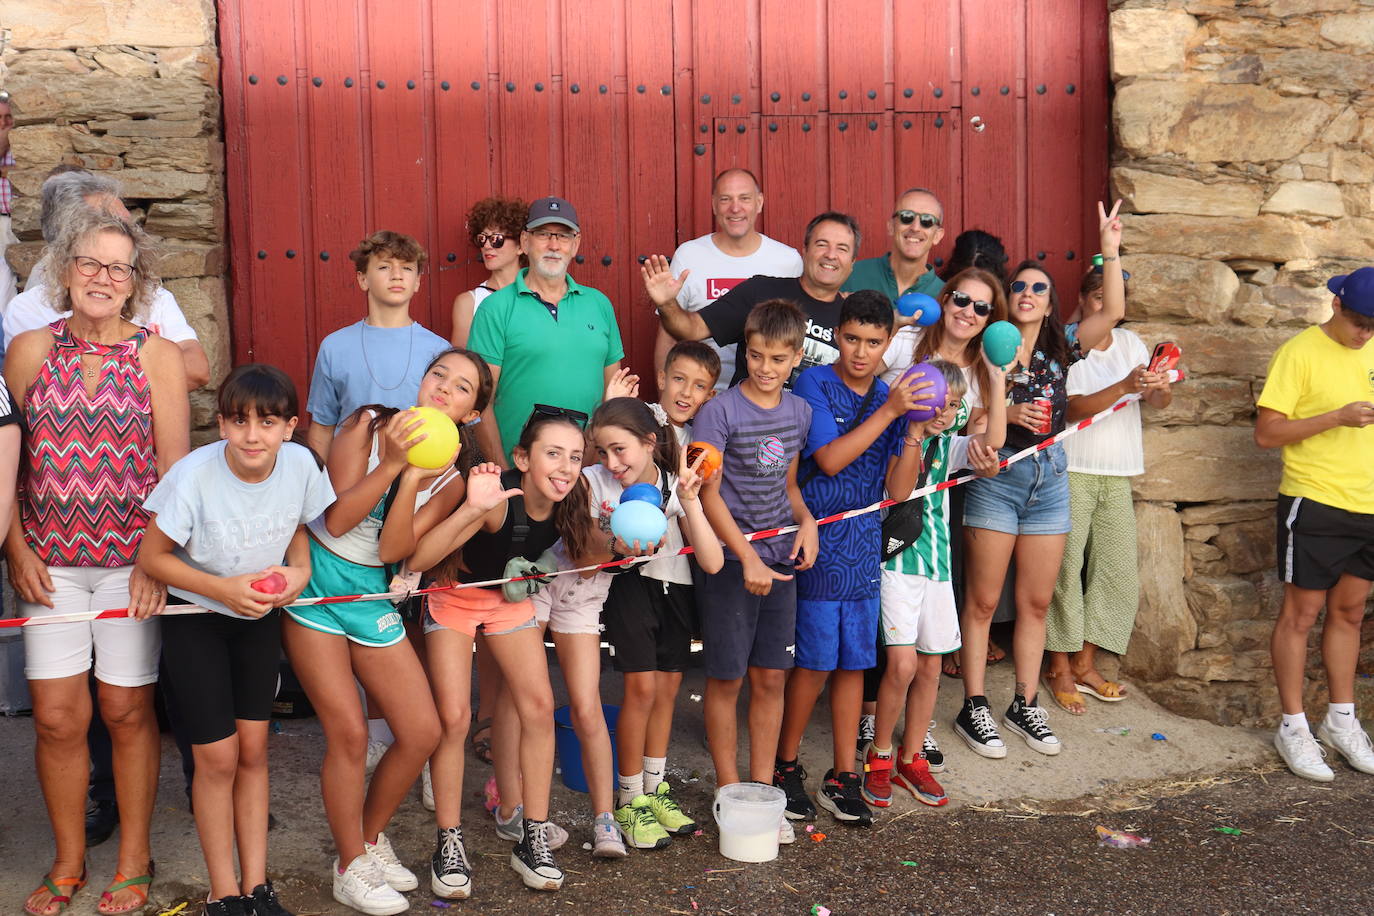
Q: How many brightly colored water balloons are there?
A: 8